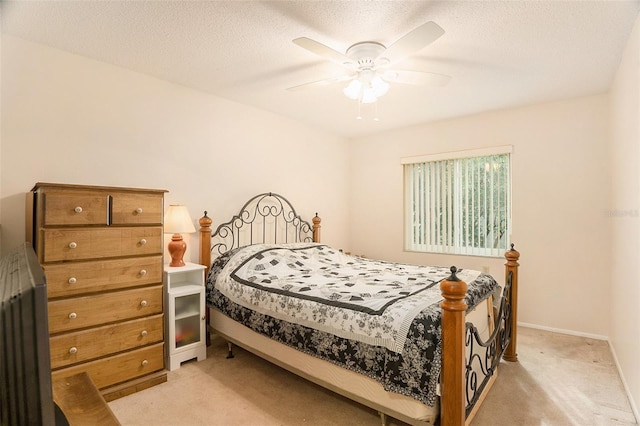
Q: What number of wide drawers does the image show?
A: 5